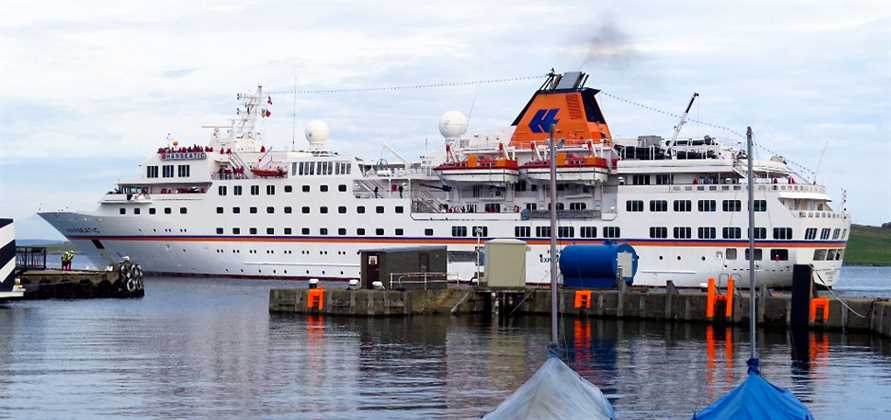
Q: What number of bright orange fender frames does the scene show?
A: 4